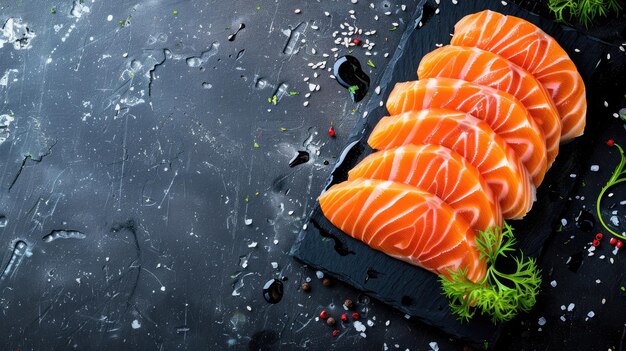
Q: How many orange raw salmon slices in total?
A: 6